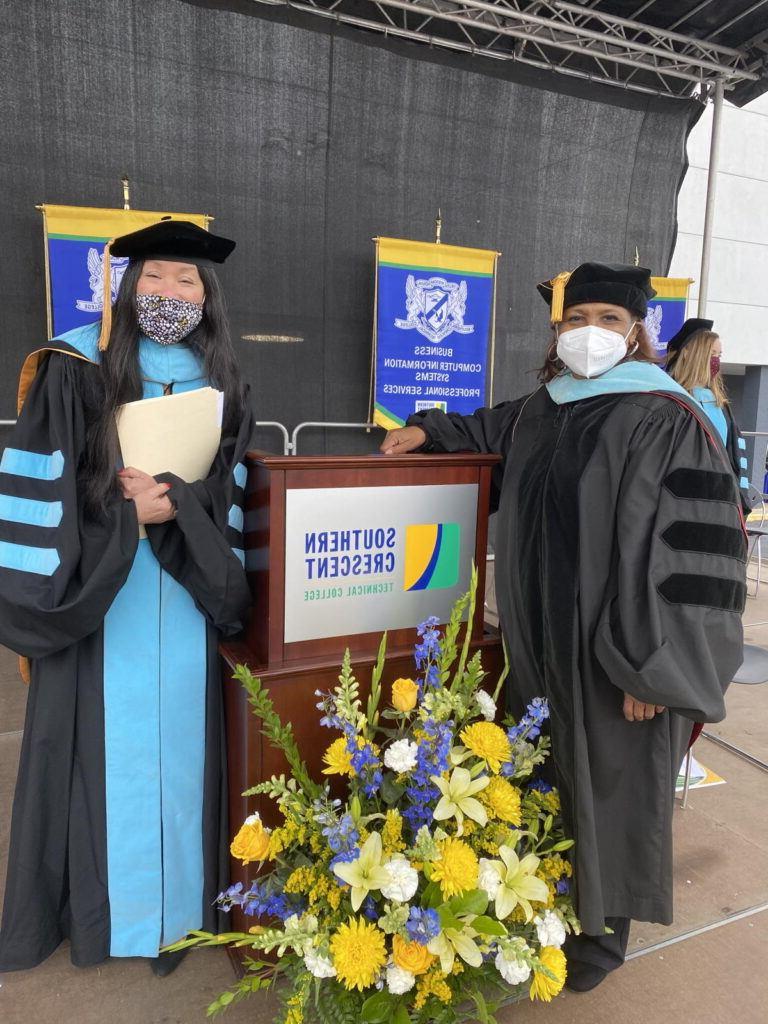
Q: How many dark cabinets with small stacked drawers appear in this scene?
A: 0